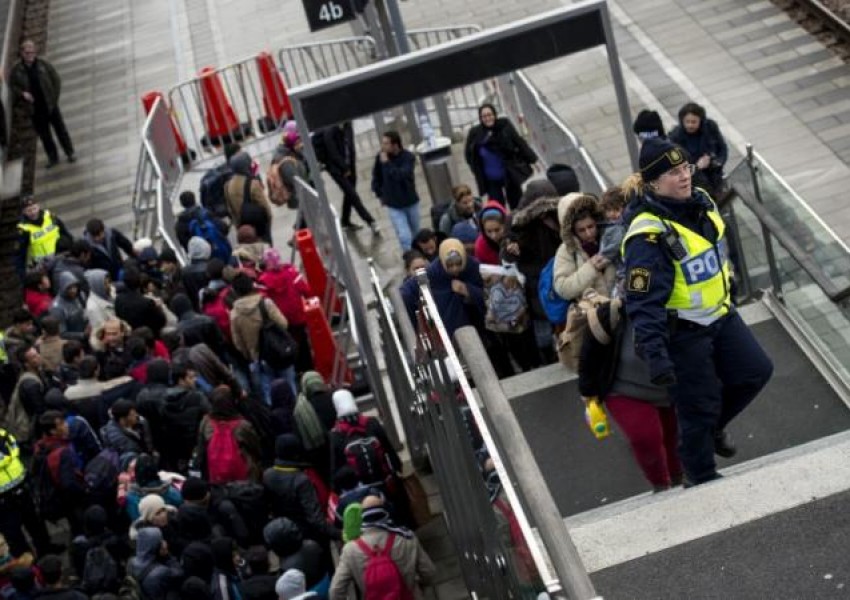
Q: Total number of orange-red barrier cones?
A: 5